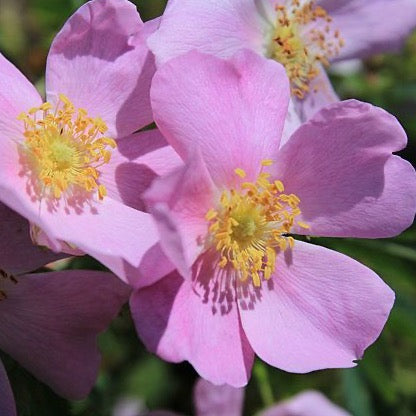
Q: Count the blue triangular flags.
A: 0